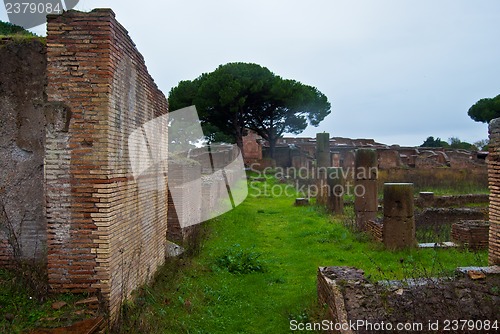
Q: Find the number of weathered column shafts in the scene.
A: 4